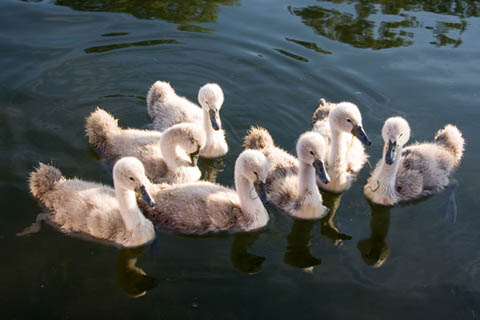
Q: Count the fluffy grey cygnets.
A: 7